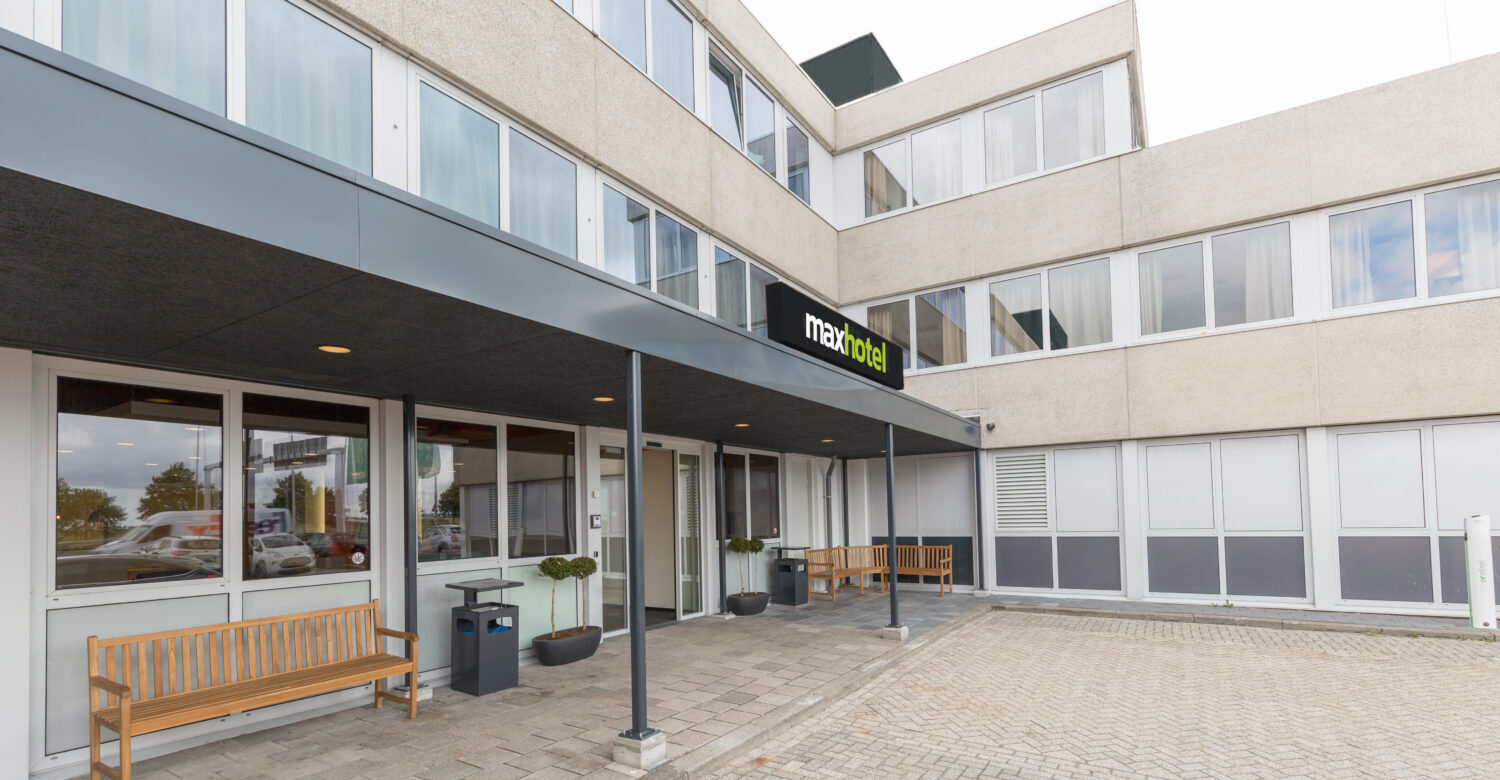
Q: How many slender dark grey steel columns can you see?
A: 6